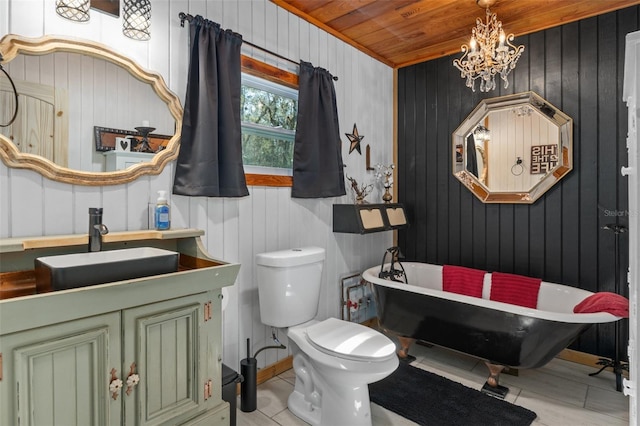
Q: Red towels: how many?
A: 3